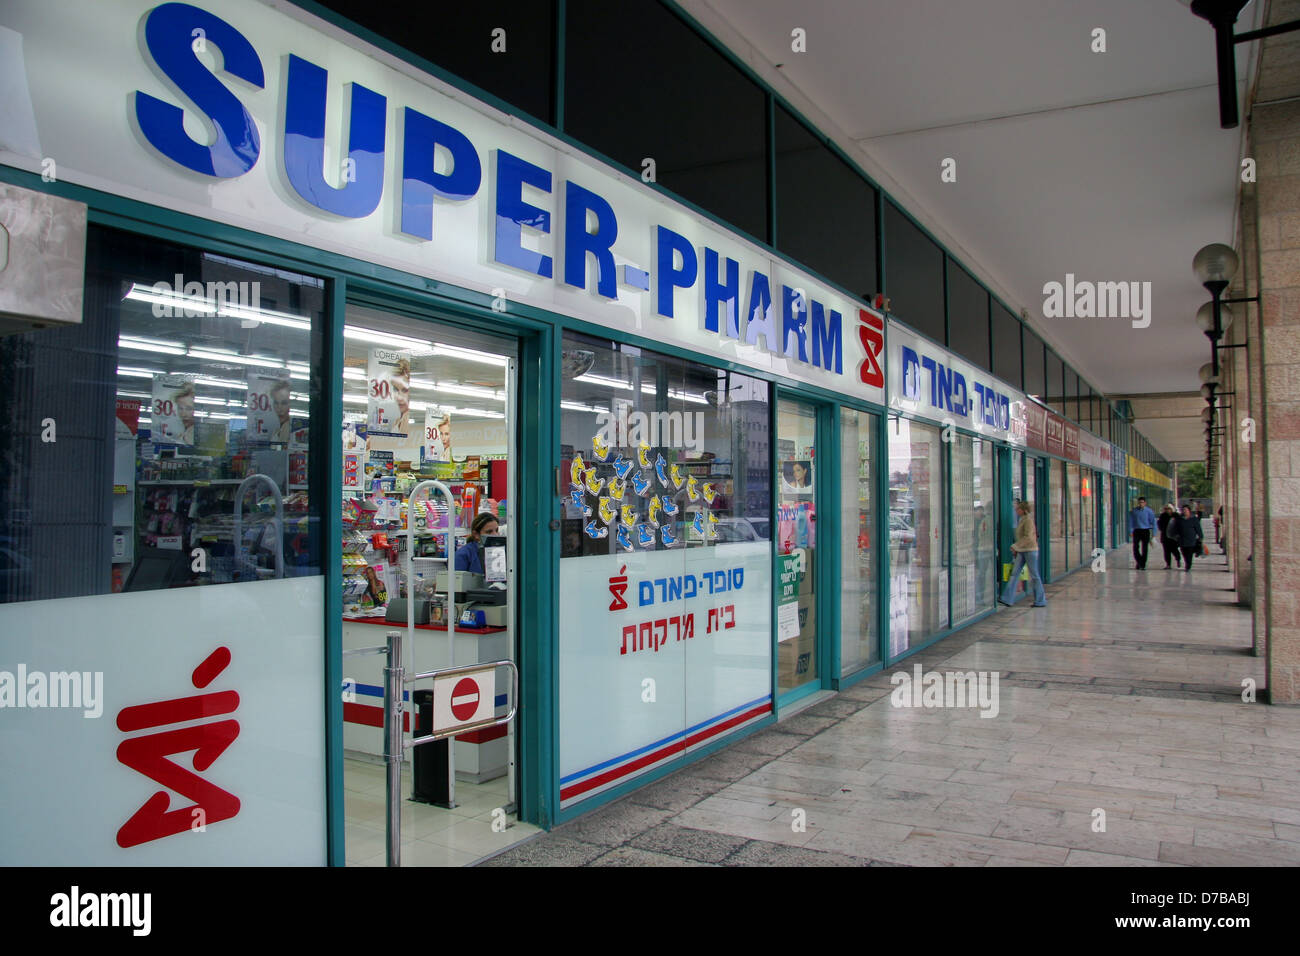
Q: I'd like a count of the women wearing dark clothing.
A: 2